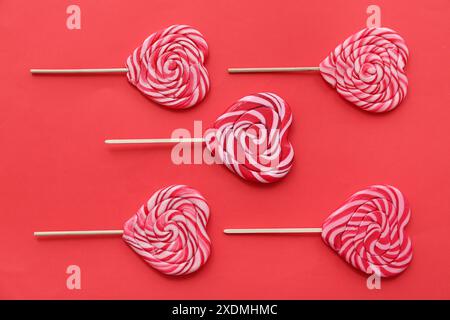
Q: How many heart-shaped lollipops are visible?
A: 5